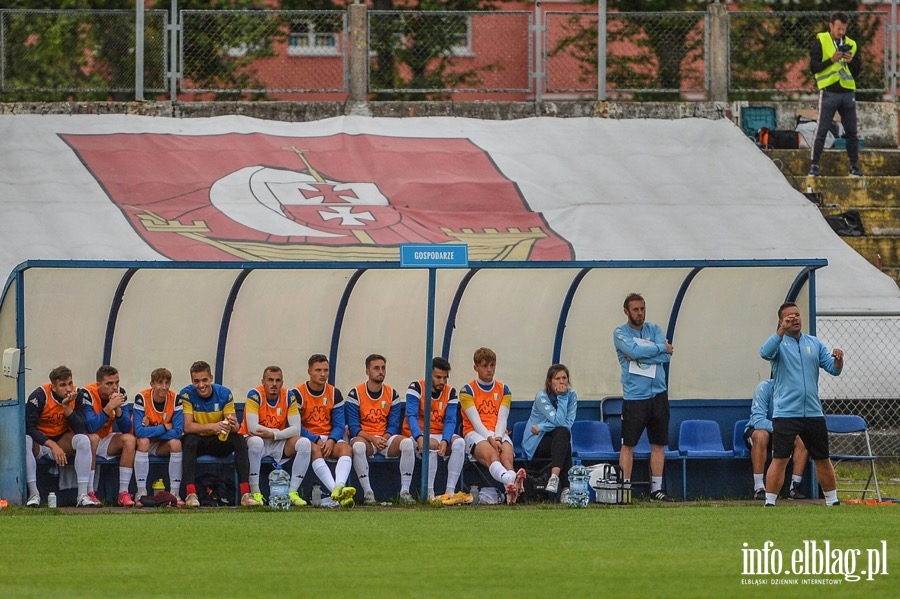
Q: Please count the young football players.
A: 9